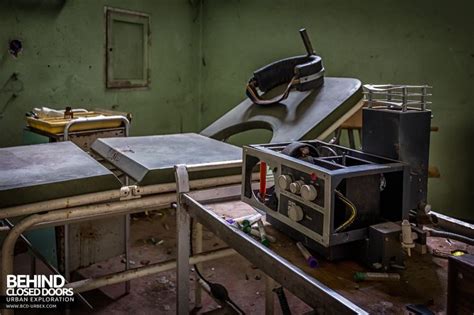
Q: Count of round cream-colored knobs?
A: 4